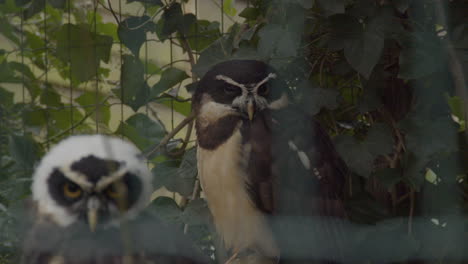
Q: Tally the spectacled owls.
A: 2